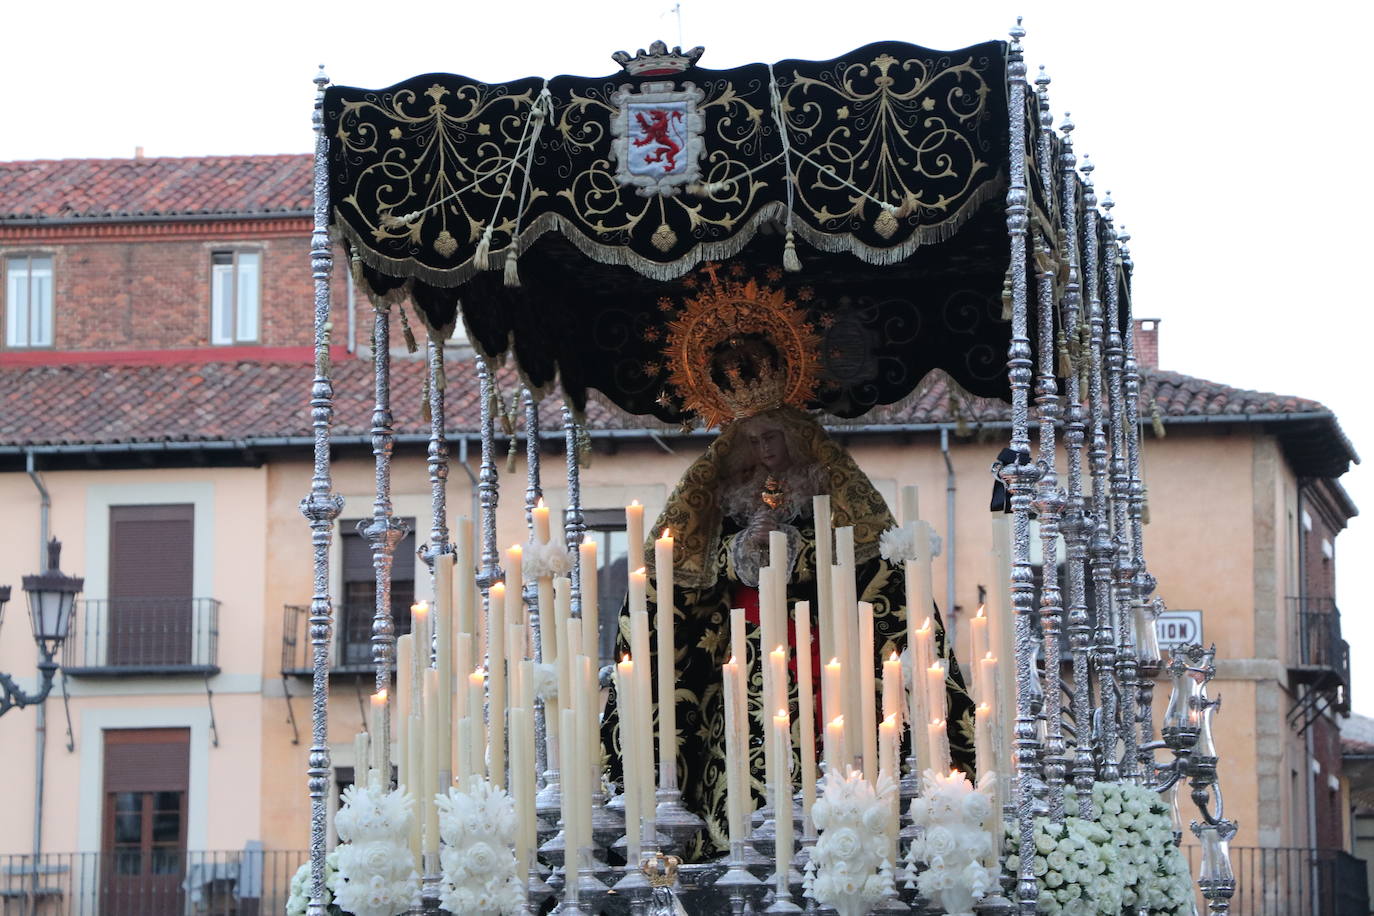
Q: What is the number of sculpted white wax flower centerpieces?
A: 4